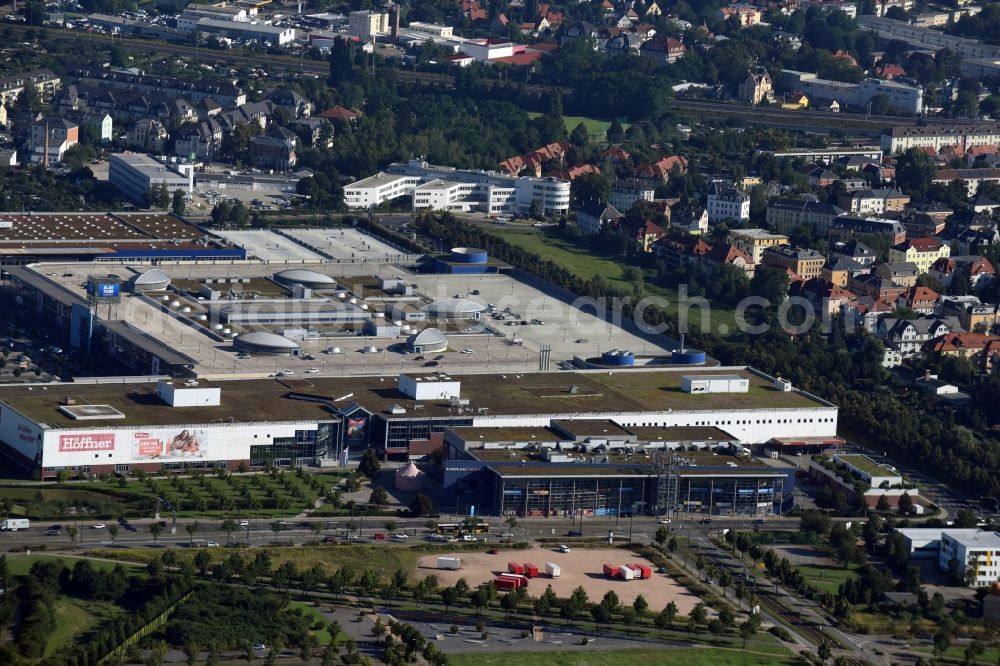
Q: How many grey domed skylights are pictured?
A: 5